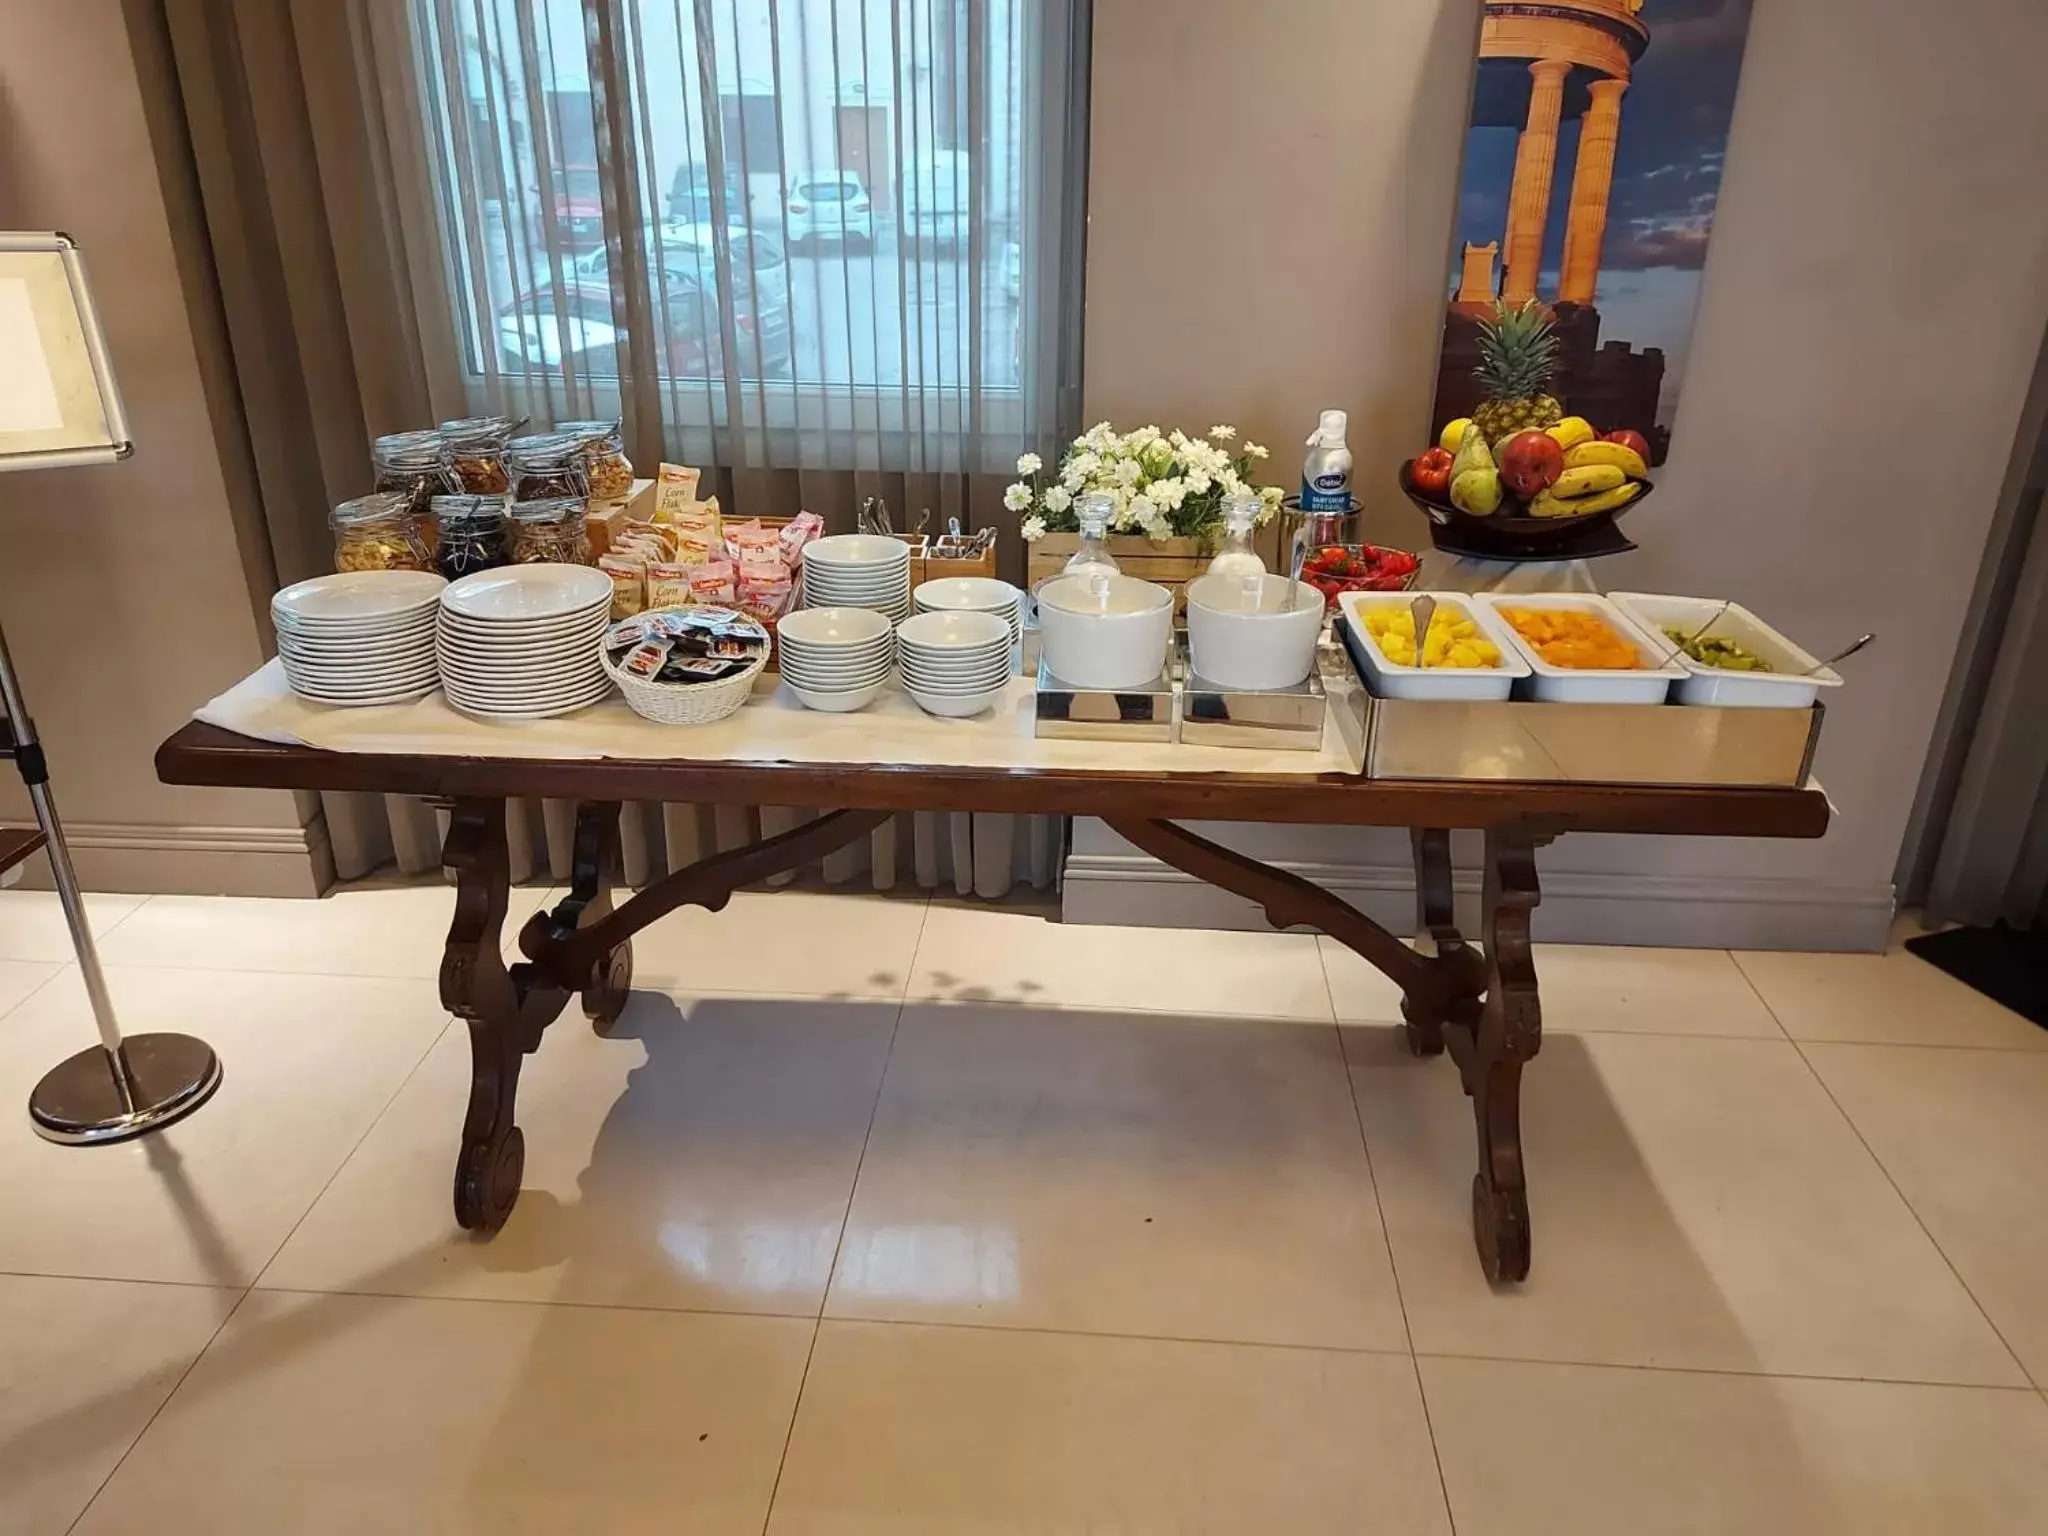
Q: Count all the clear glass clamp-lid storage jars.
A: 7